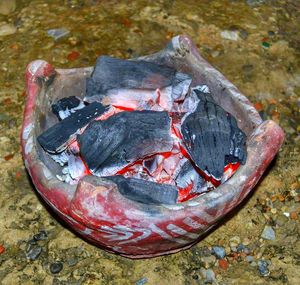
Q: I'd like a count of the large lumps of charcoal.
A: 5